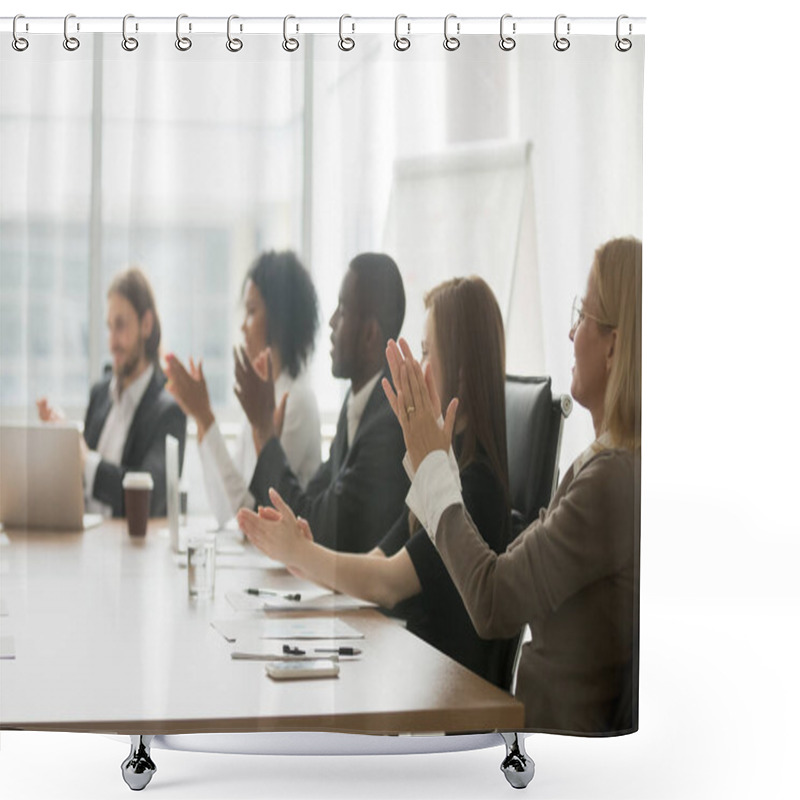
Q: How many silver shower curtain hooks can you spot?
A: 12